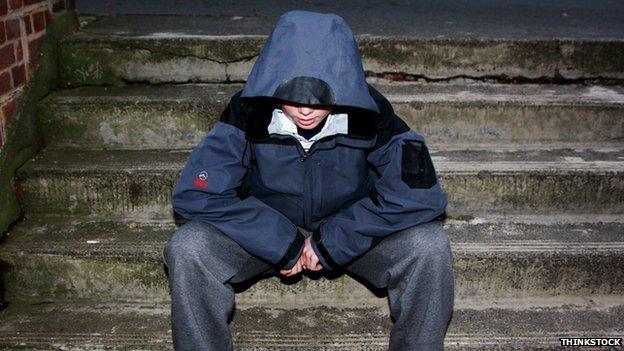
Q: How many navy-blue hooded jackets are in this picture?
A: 1